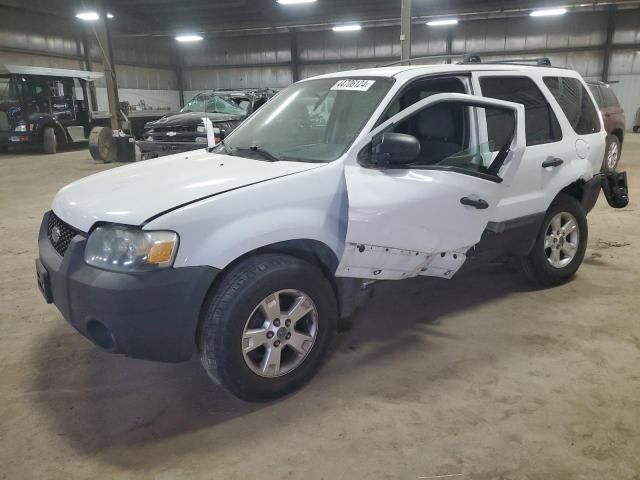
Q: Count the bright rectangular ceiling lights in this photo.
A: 6